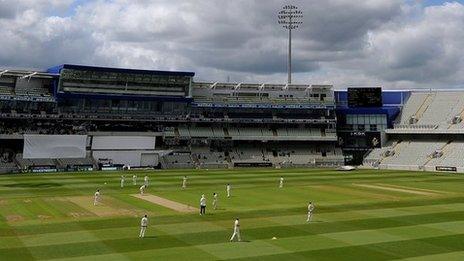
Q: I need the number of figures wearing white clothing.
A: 13